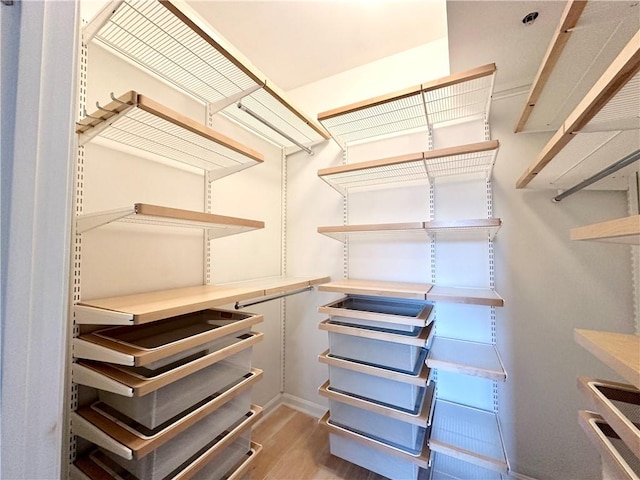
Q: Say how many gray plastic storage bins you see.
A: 12